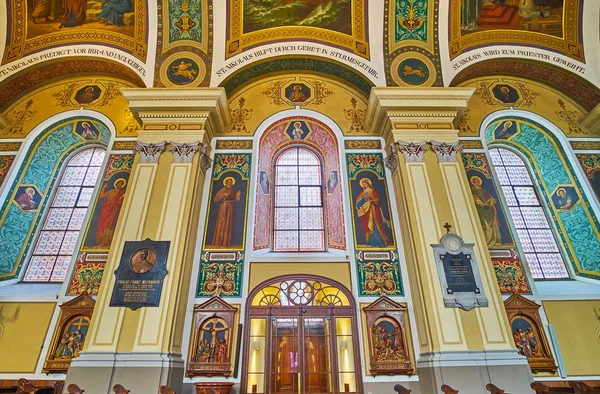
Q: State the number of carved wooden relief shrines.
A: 4